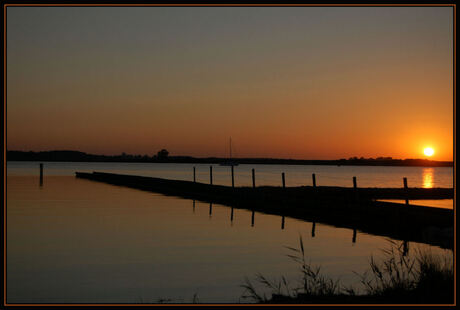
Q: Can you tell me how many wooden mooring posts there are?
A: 9